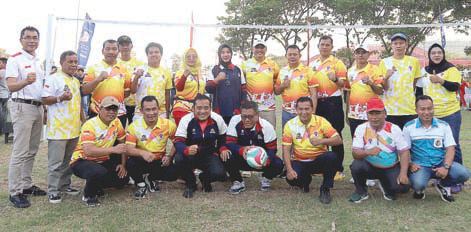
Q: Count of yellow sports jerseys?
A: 14